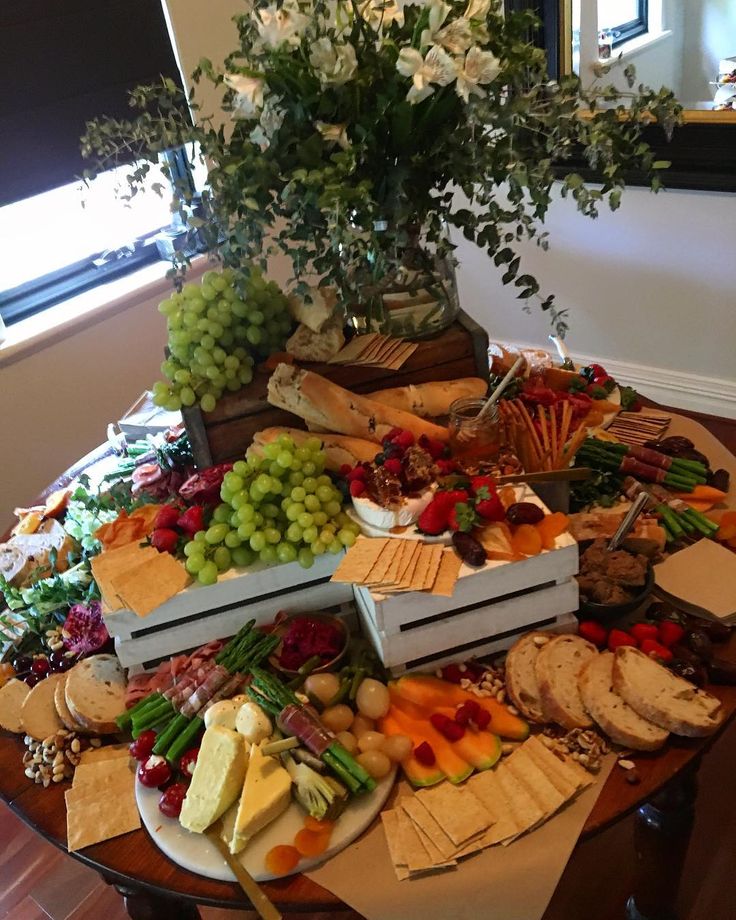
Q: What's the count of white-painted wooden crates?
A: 2